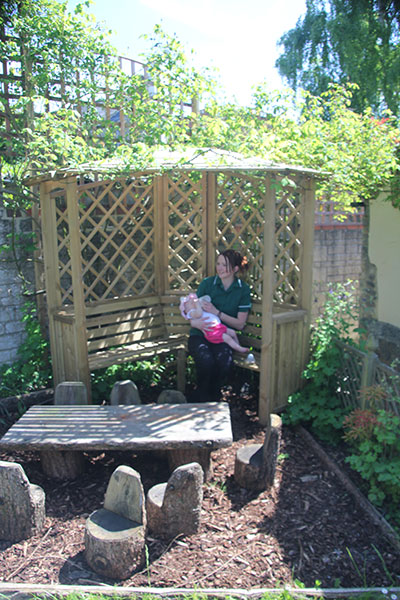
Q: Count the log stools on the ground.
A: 7